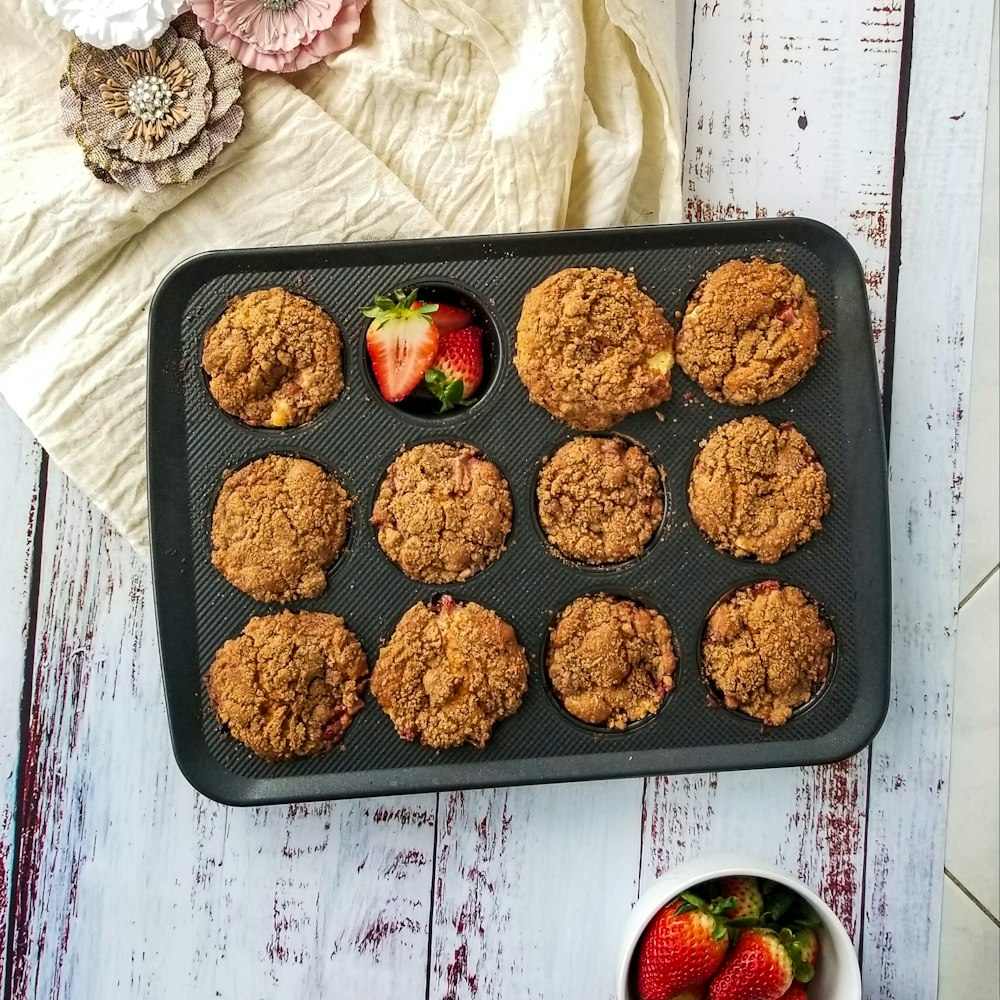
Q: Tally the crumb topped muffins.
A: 11